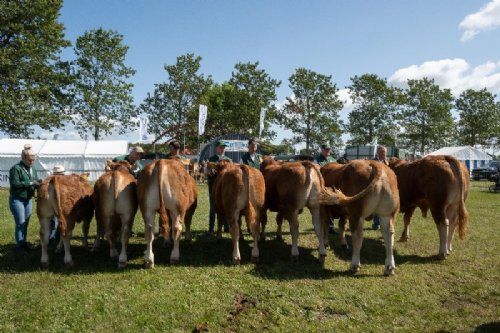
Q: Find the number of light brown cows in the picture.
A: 7